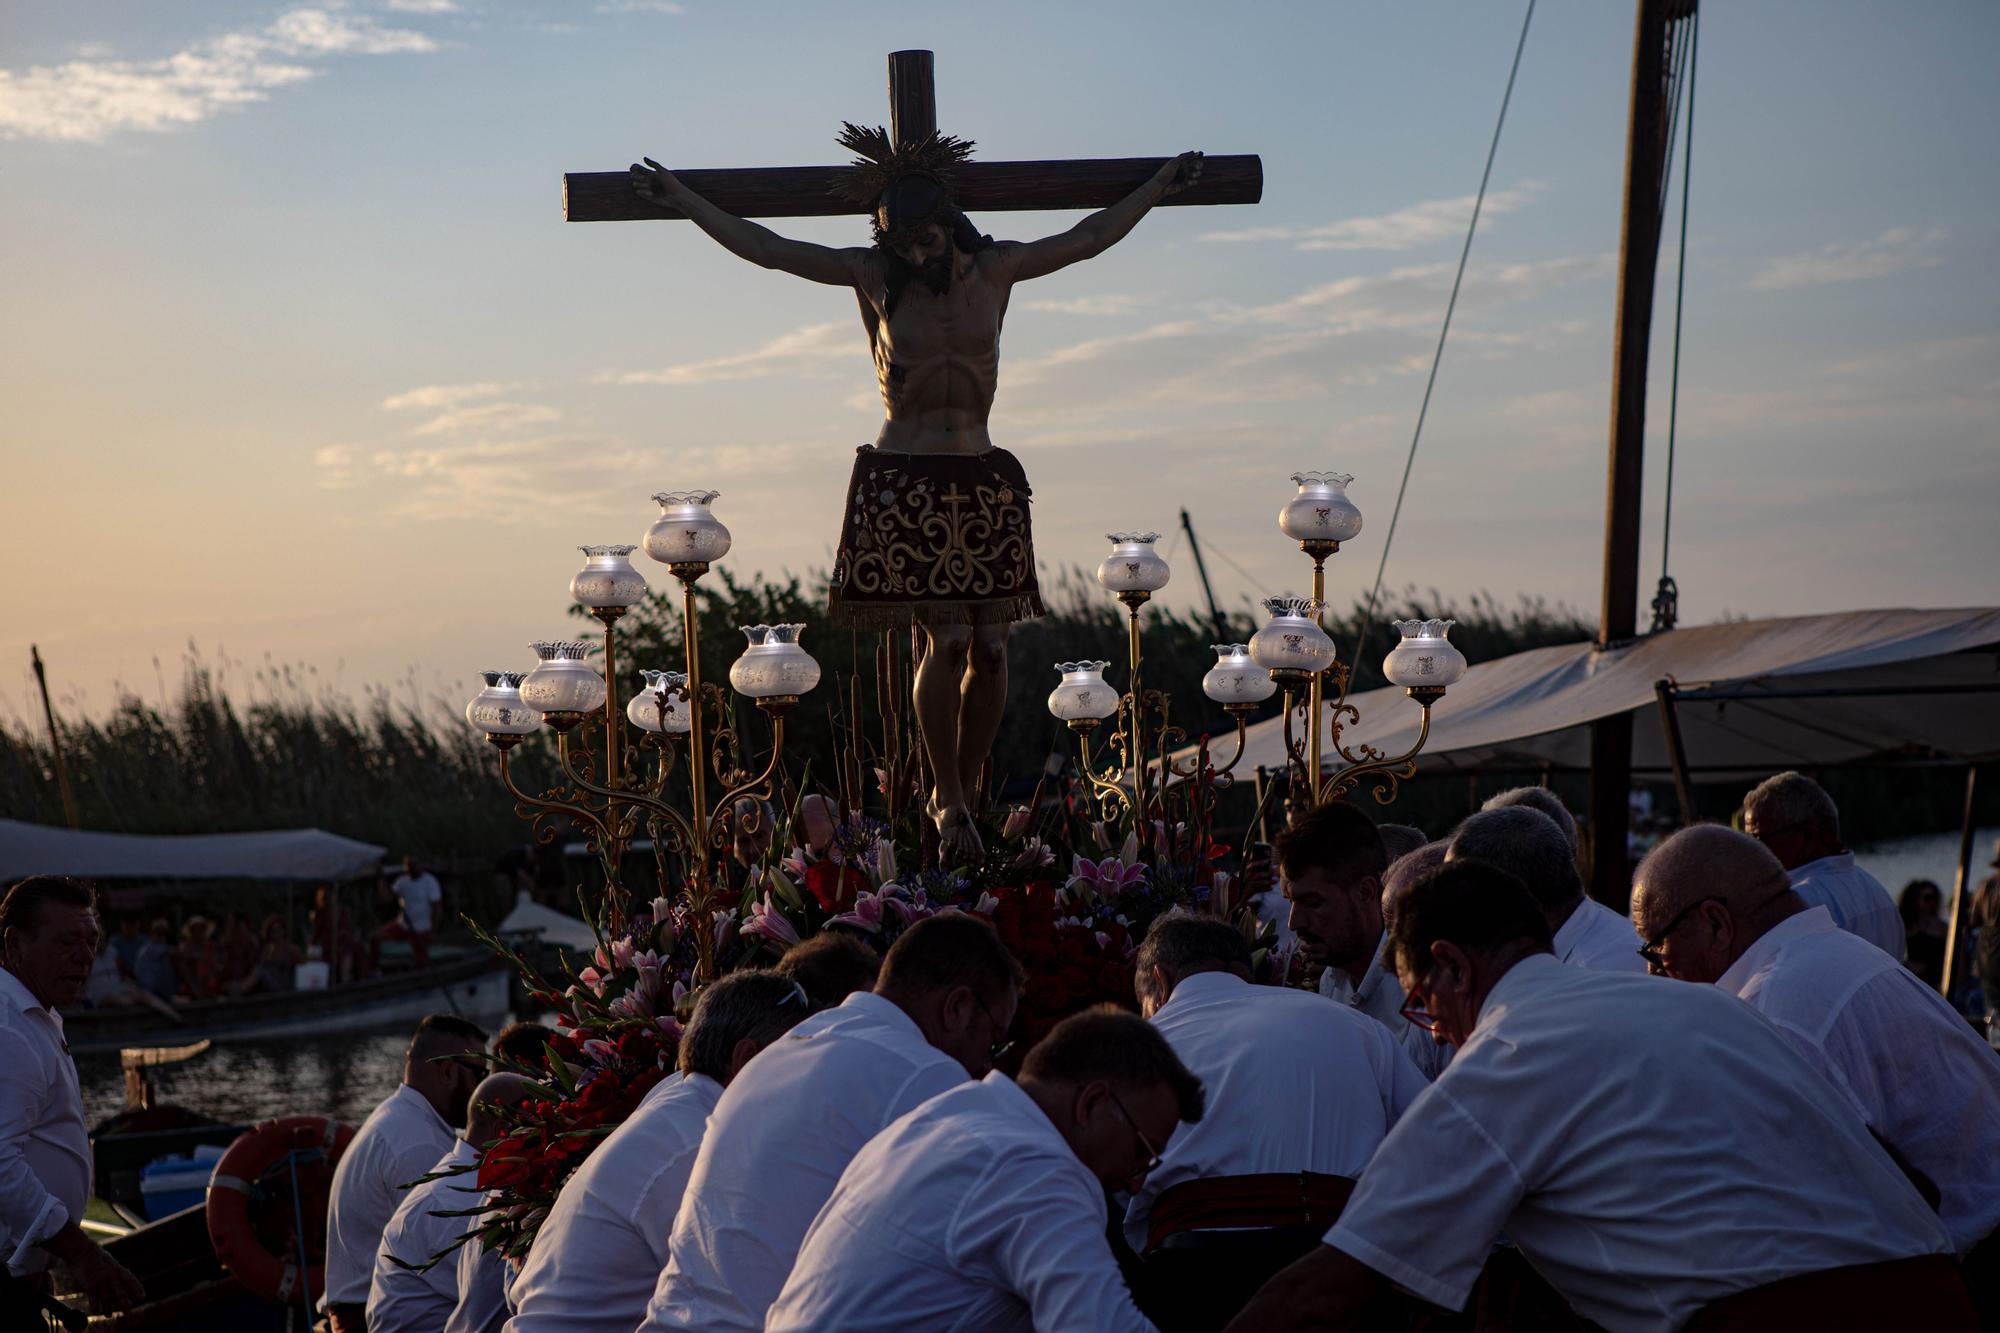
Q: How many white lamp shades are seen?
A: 12